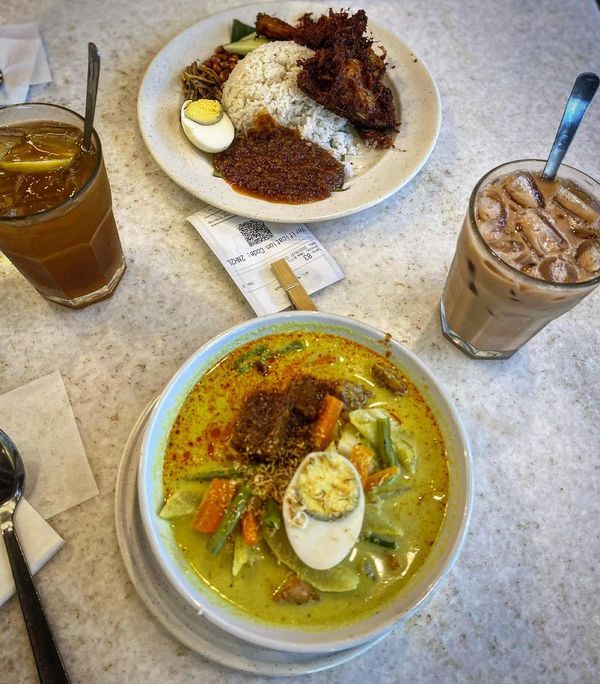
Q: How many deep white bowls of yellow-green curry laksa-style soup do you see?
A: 1